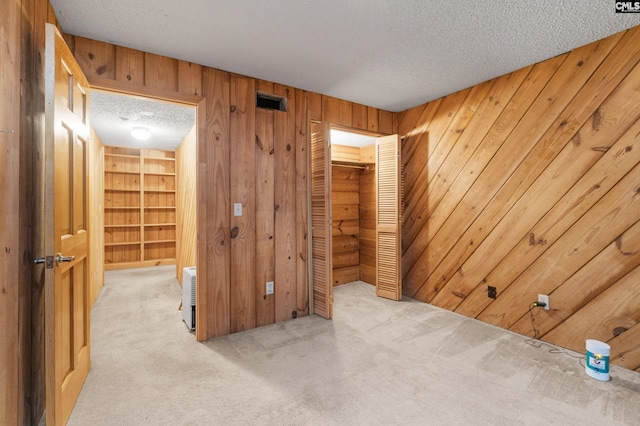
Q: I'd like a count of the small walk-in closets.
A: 1